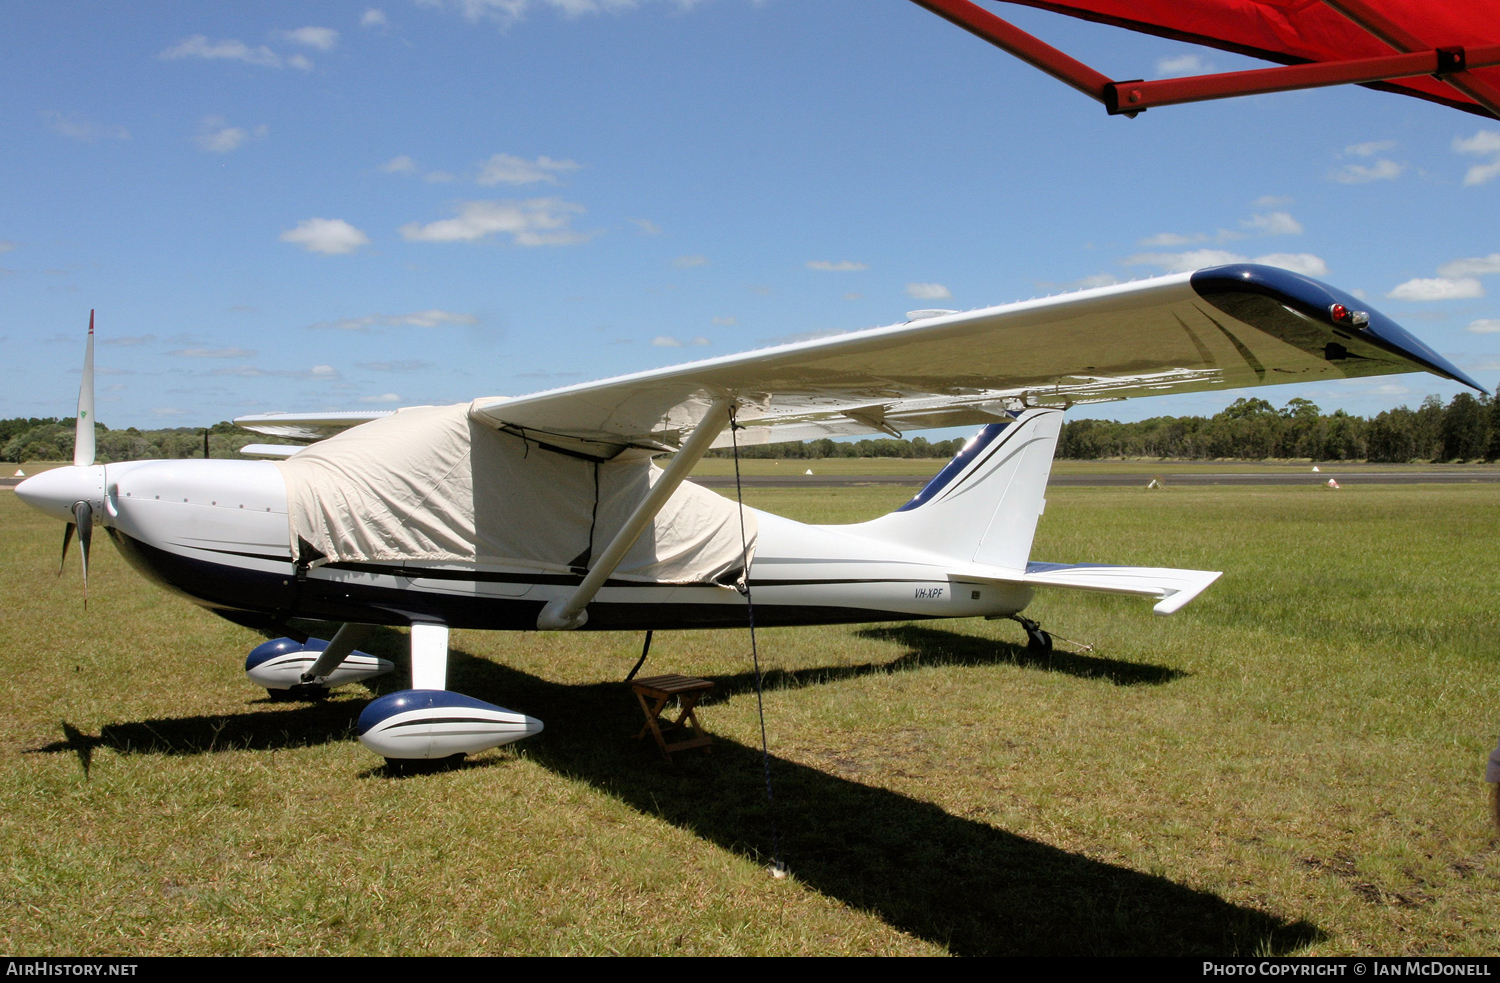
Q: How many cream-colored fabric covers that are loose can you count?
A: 1